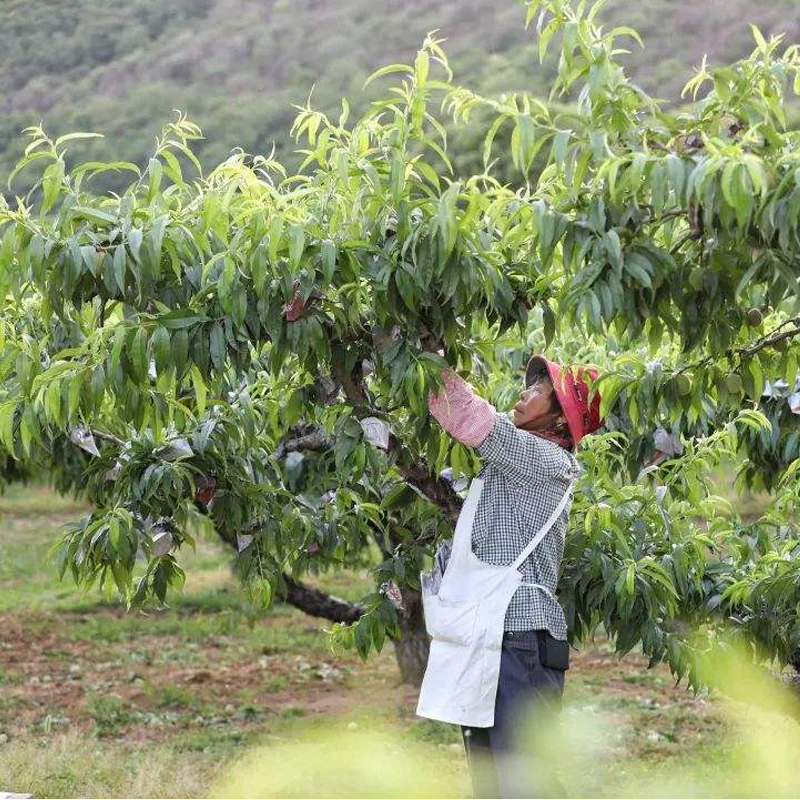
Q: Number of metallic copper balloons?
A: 0